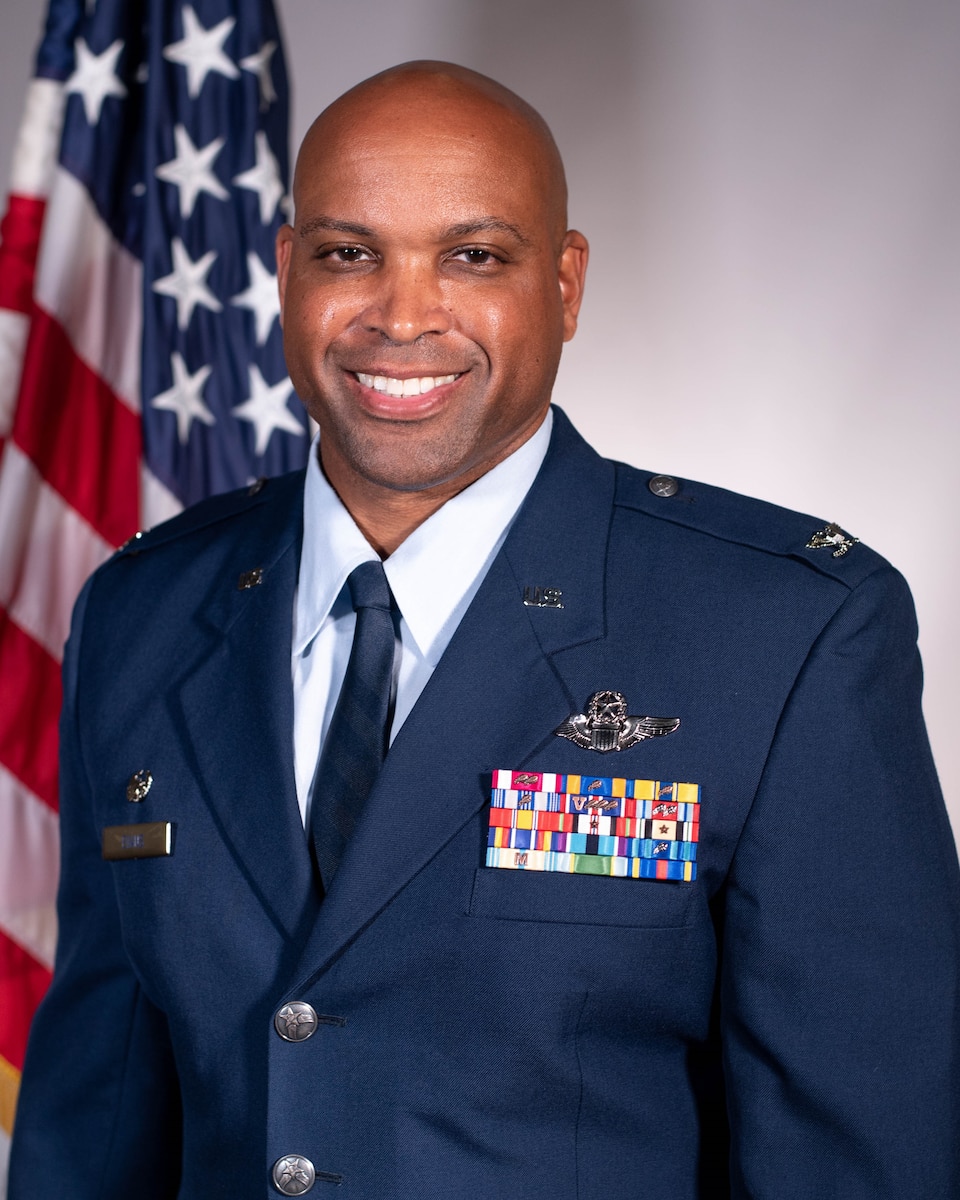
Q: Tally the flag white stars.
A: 9